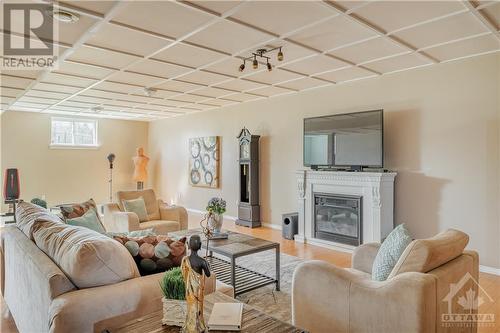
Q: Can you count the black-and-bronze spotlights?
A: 4